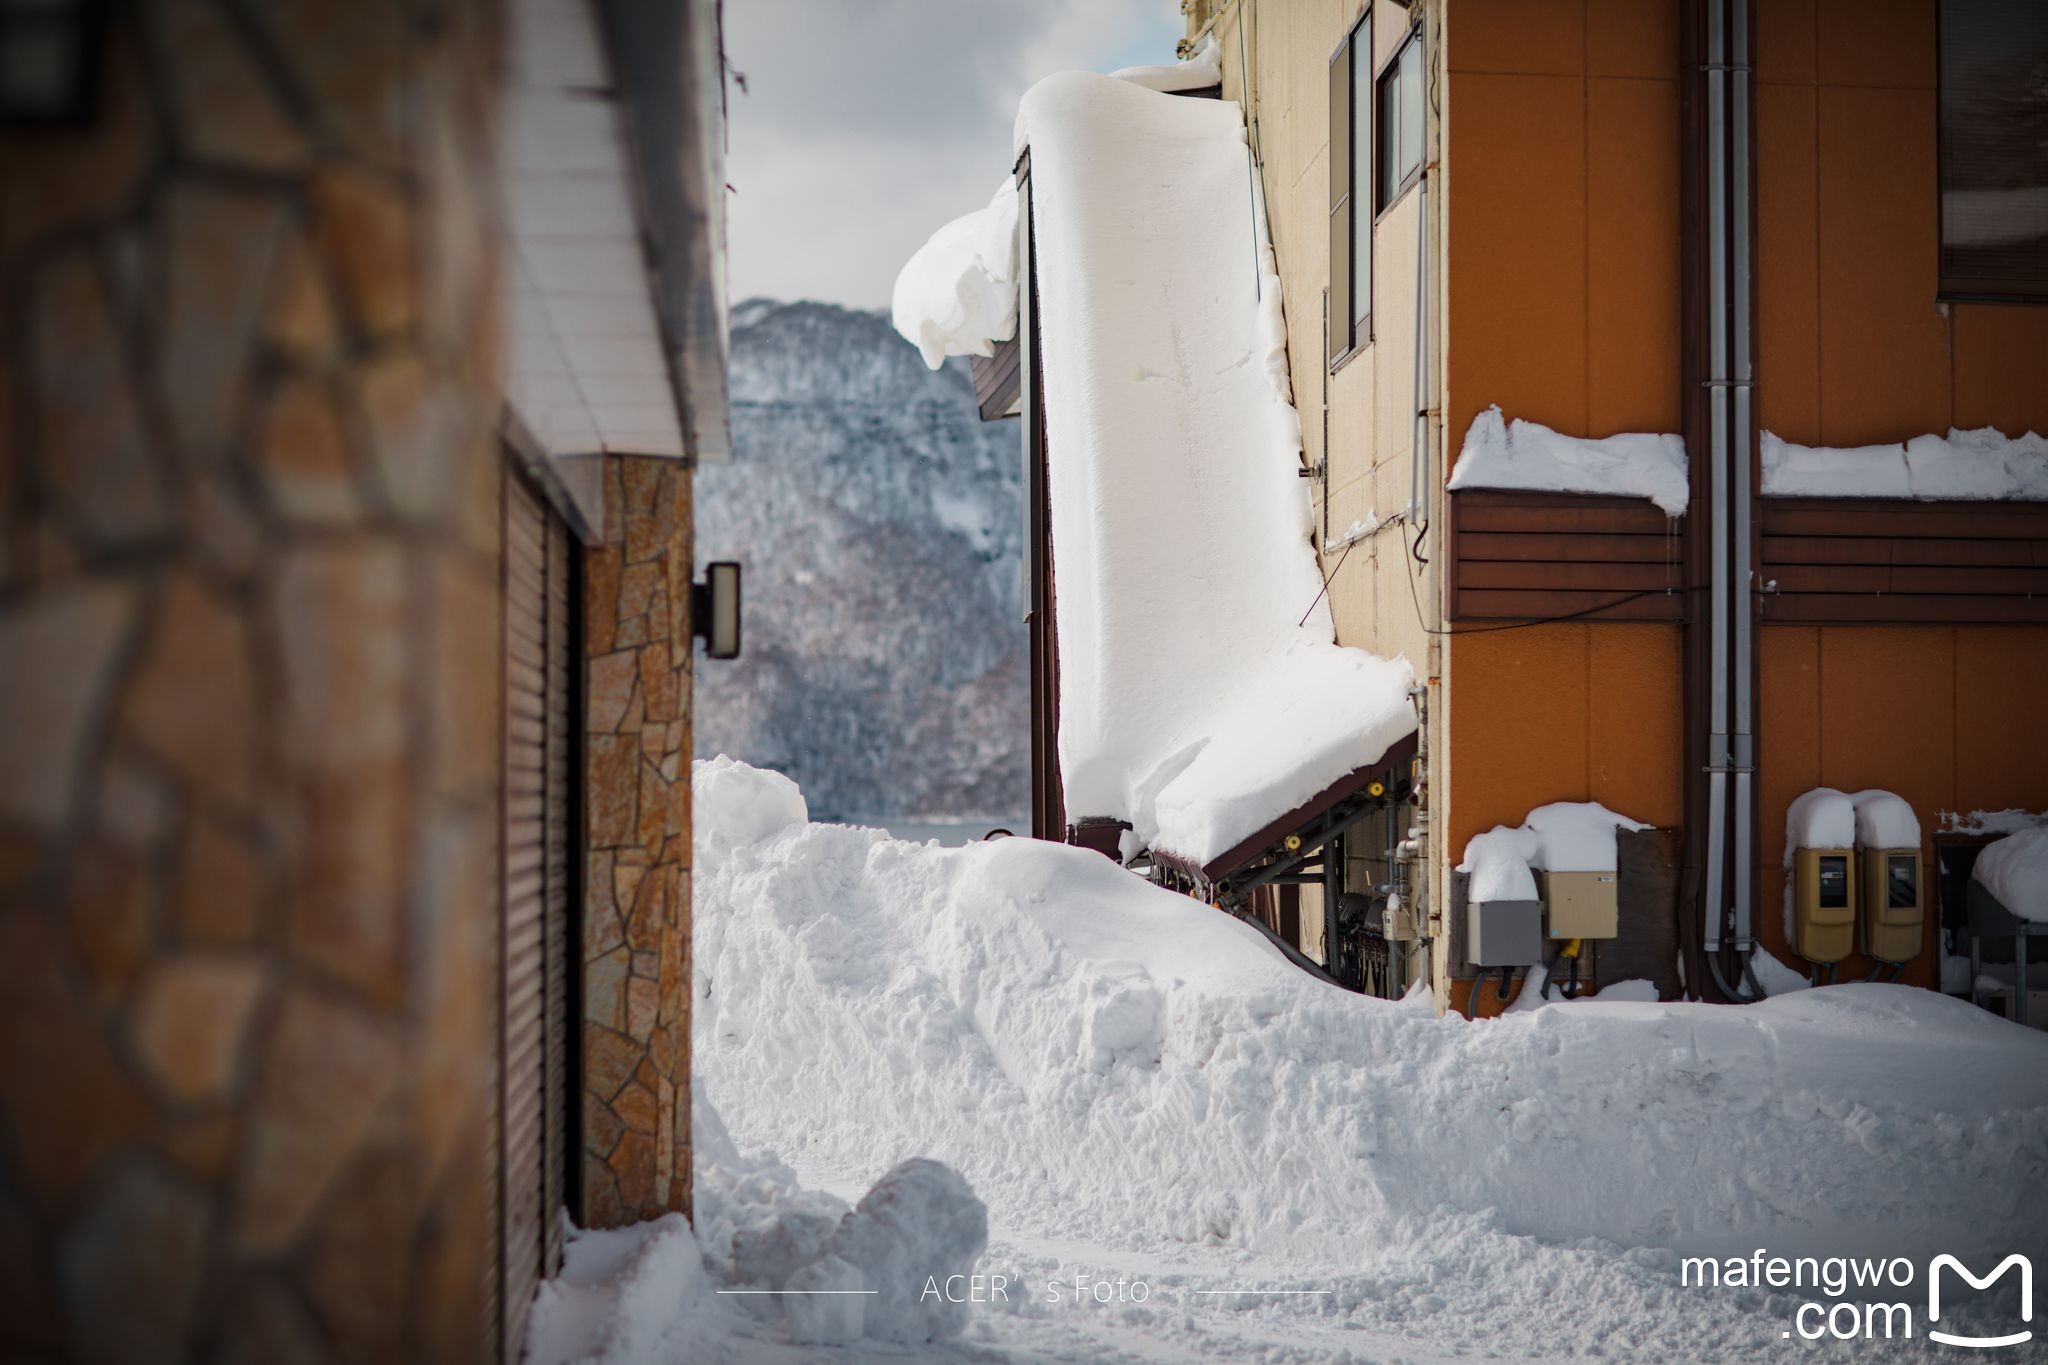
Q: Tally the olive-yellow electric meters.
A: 2